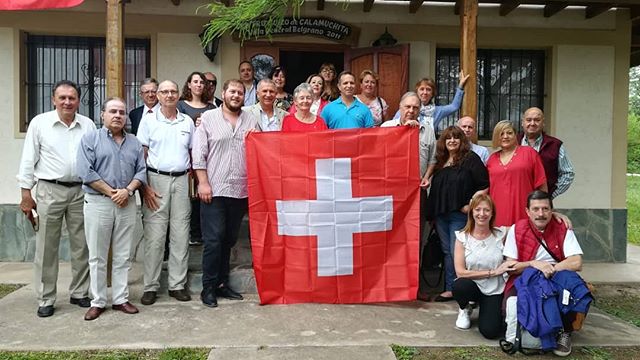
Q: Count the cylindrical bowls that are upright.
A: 0